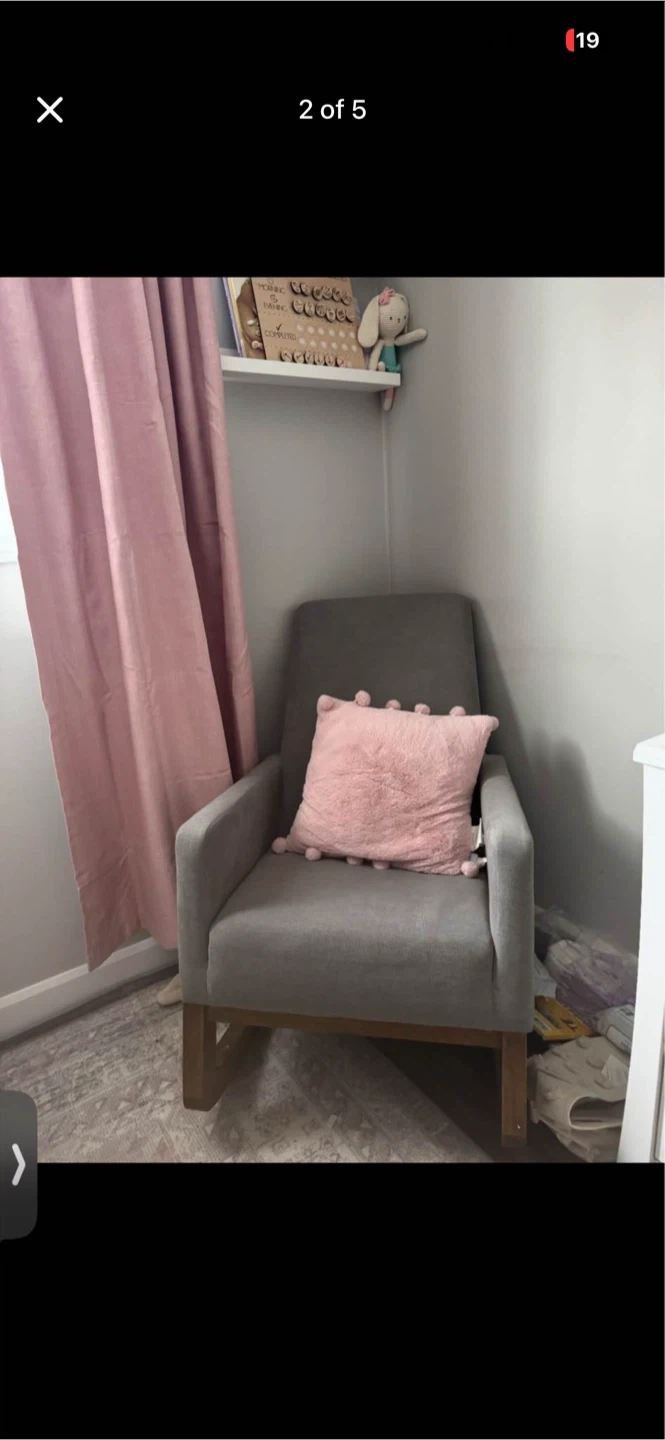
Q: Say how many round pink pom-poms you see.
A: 11